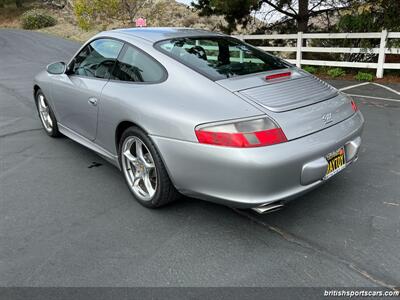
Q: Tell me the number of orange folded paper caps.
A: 0